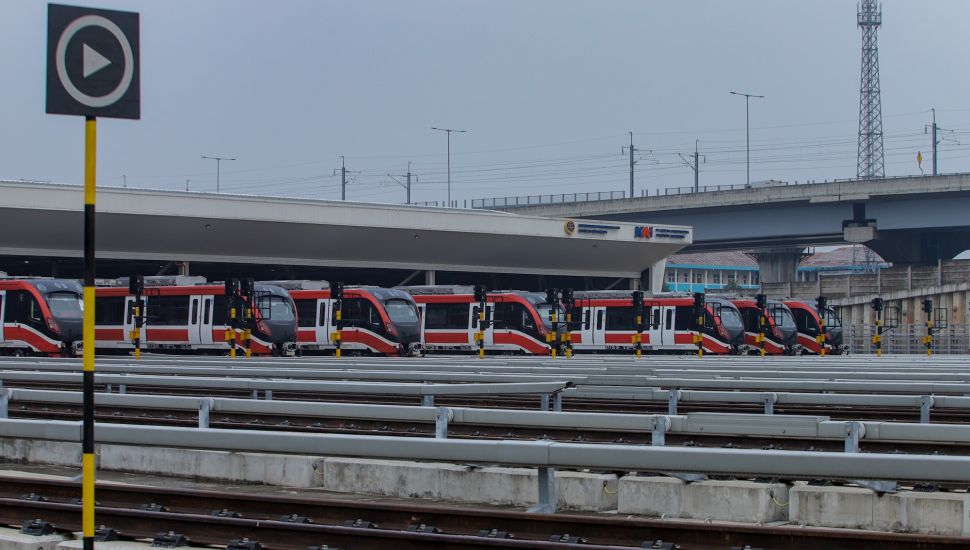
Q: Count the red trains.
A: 7